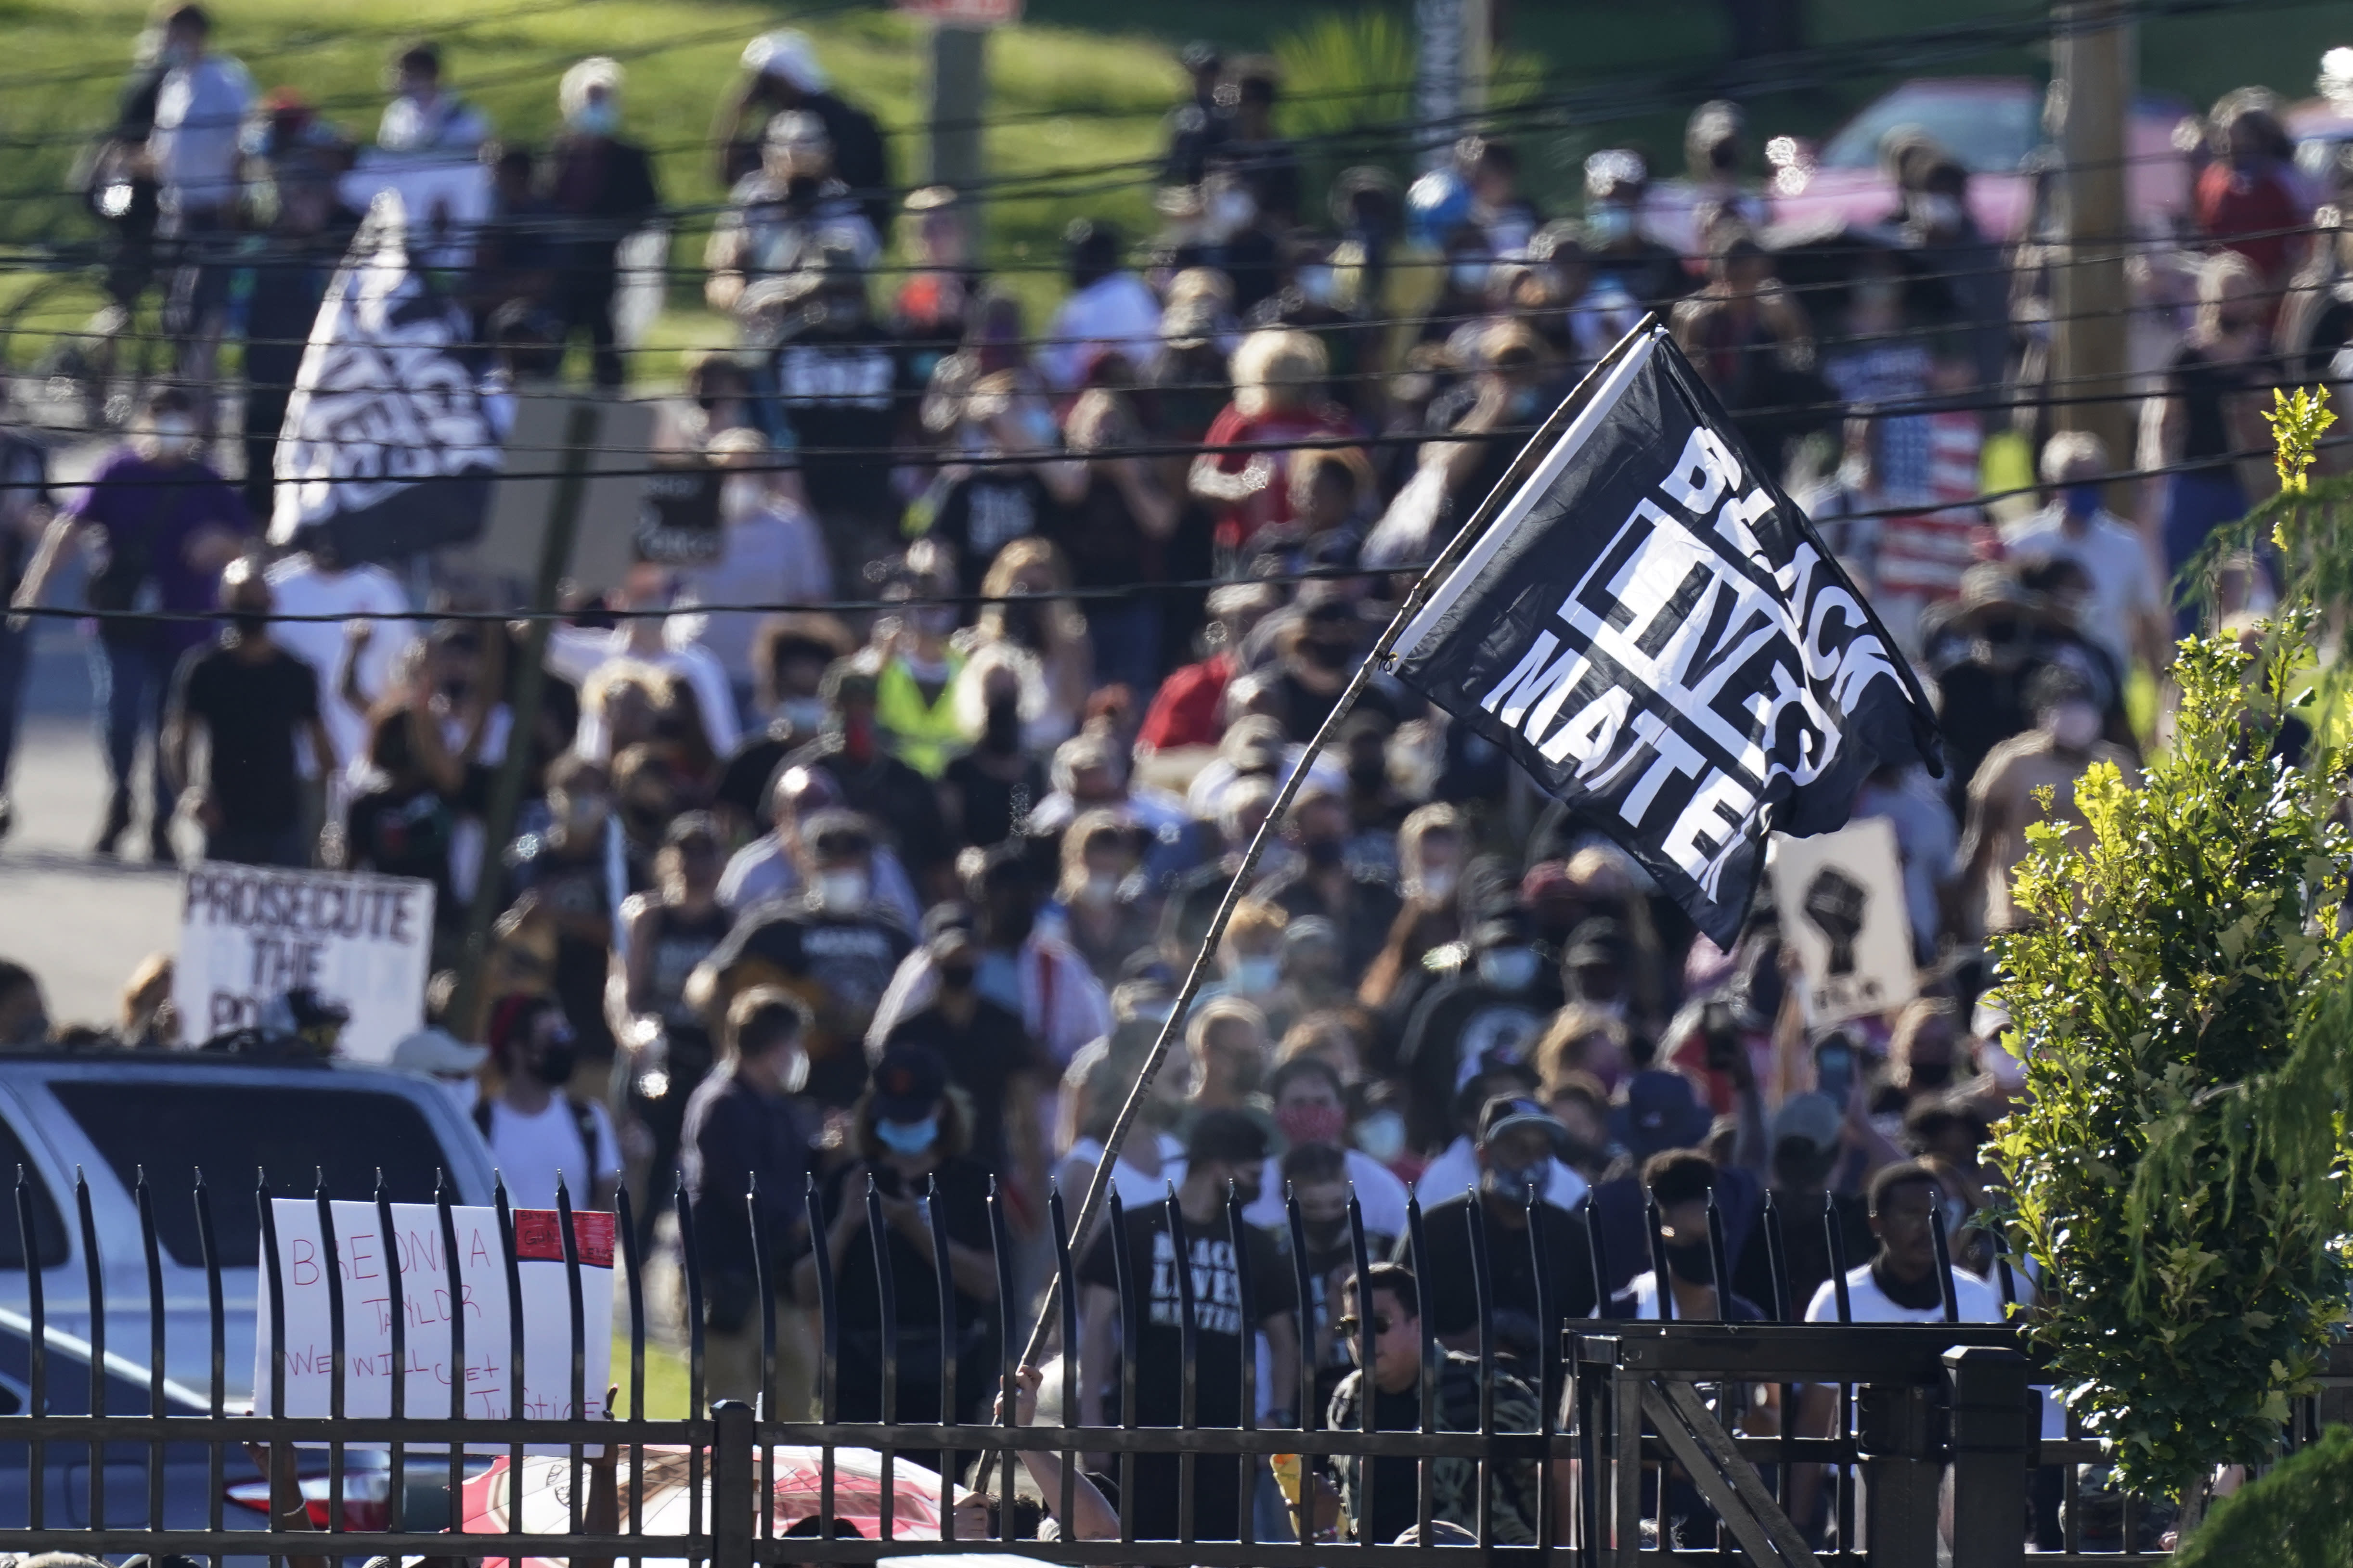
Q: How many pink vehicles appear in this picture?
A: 1